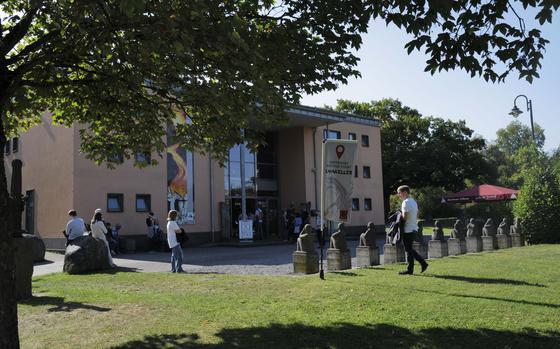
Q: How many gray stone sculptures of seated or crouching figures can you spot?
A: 11